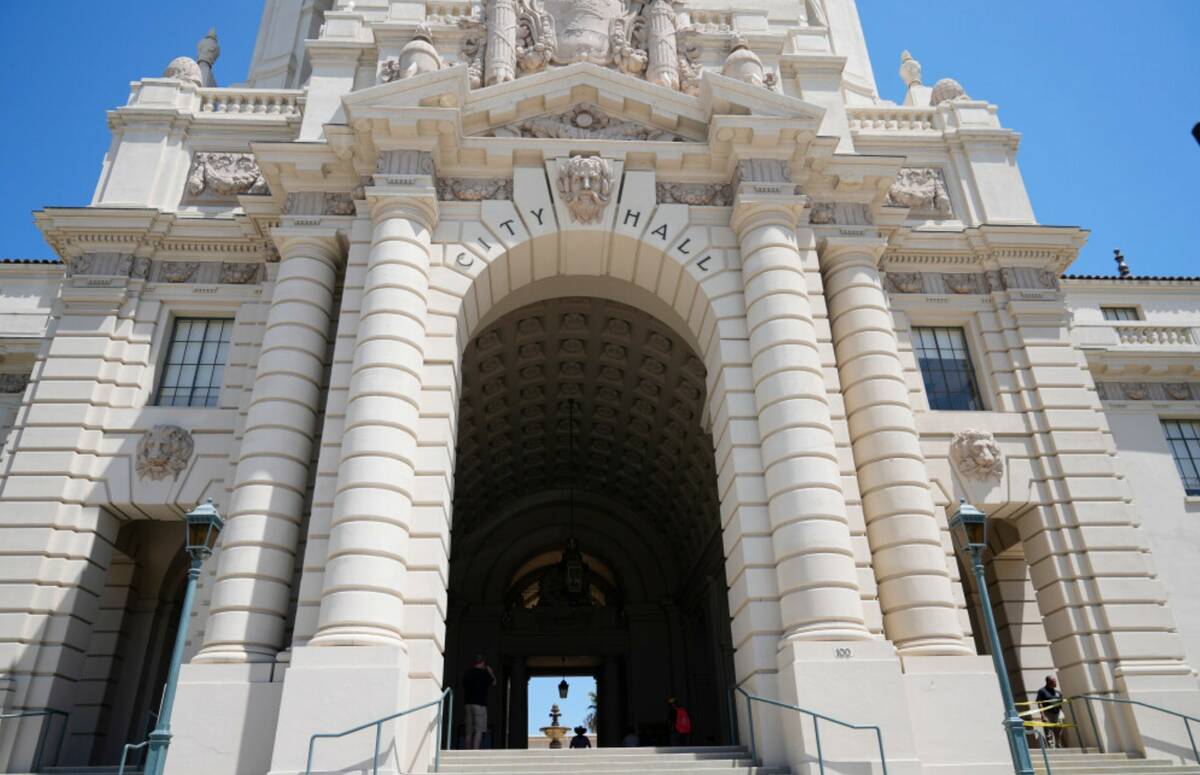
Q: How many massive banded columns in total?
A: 4